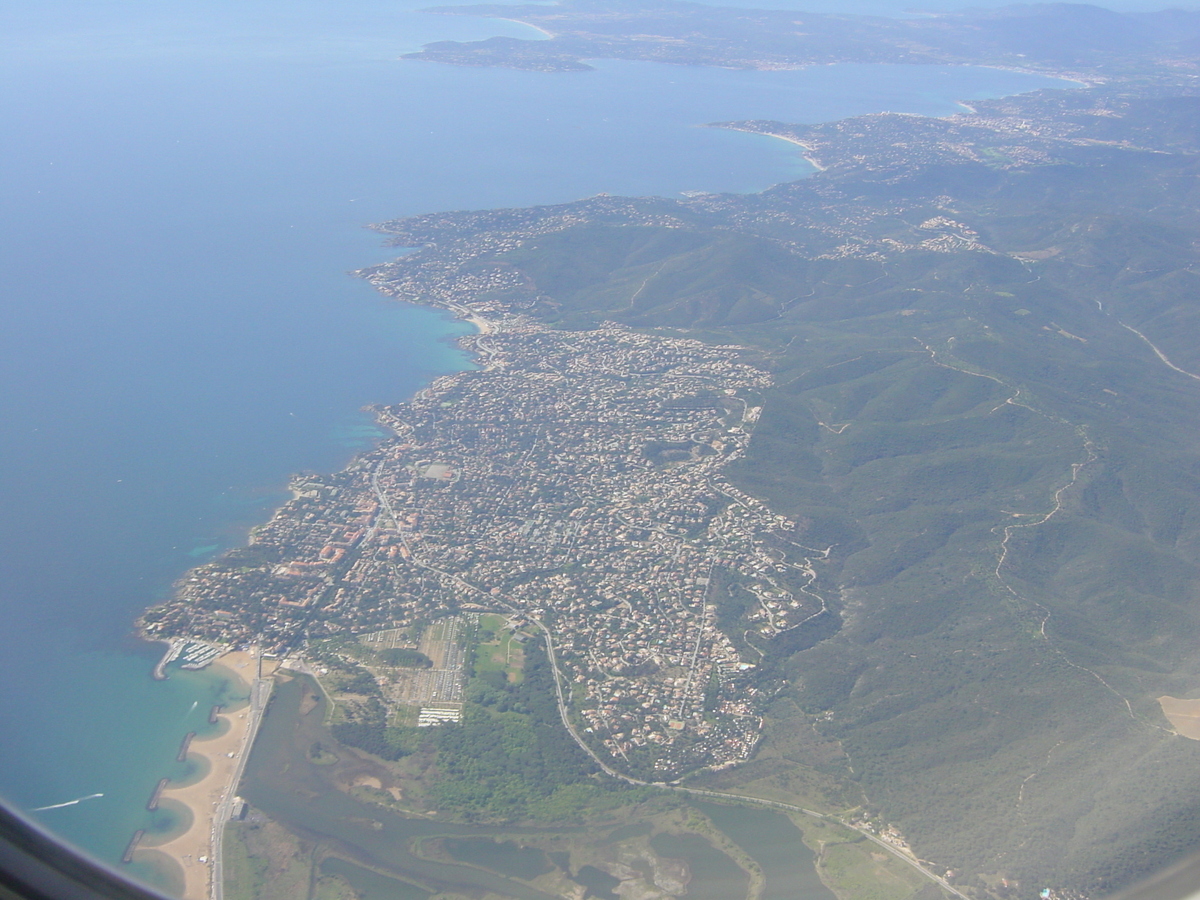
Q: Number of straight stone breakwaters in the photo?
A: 4